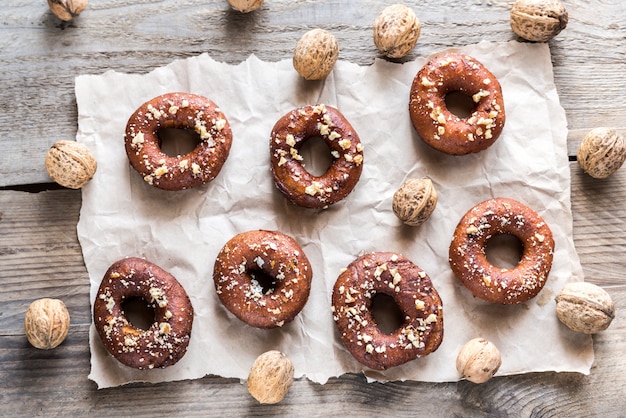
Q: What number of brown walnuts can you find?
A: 12